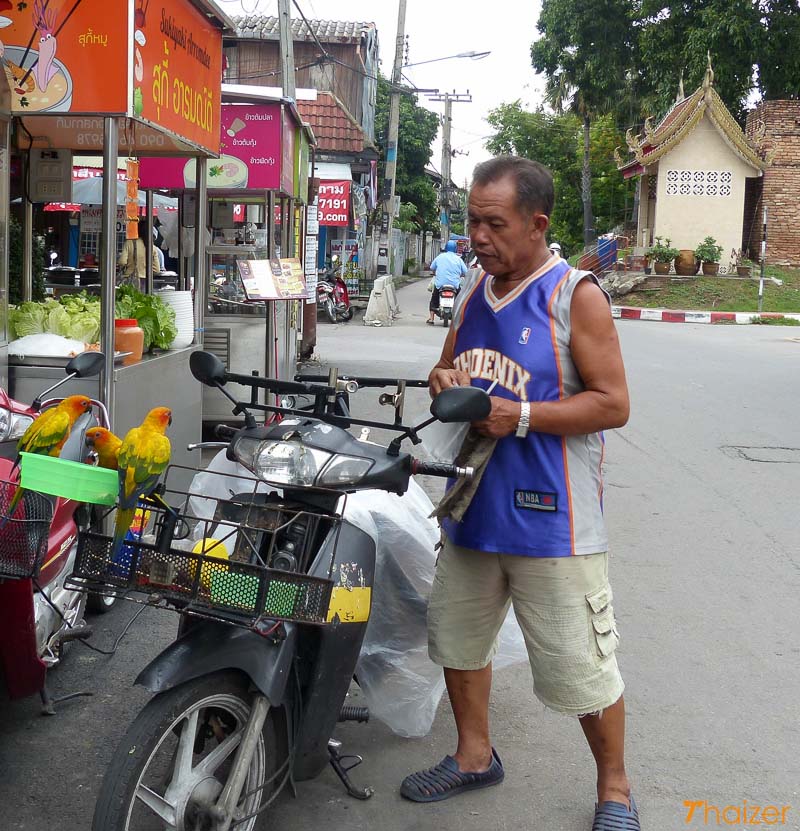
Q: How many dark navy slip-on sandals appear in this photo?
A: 2